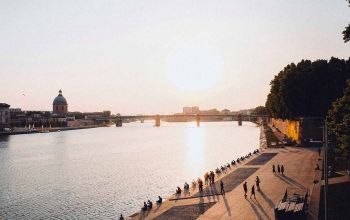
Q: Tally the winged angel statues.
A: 0